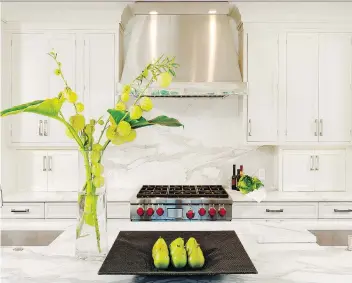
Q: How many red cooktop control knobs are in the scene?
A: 7